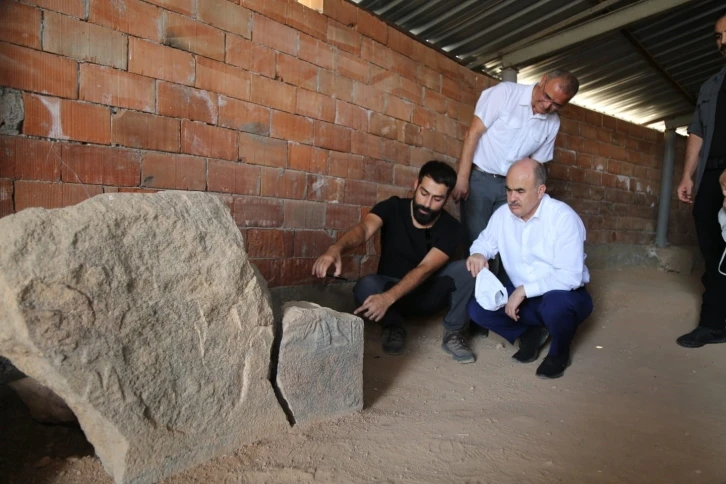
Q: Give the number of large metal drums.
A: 0